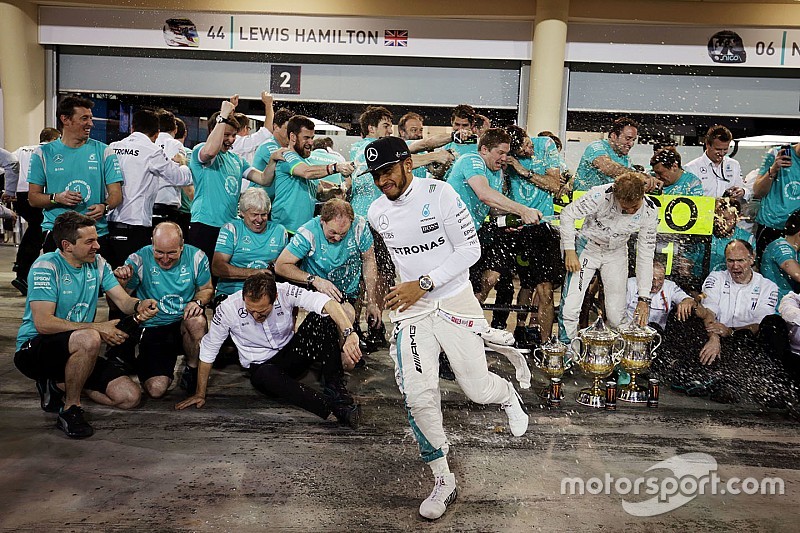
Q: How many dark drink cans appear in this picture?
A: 3